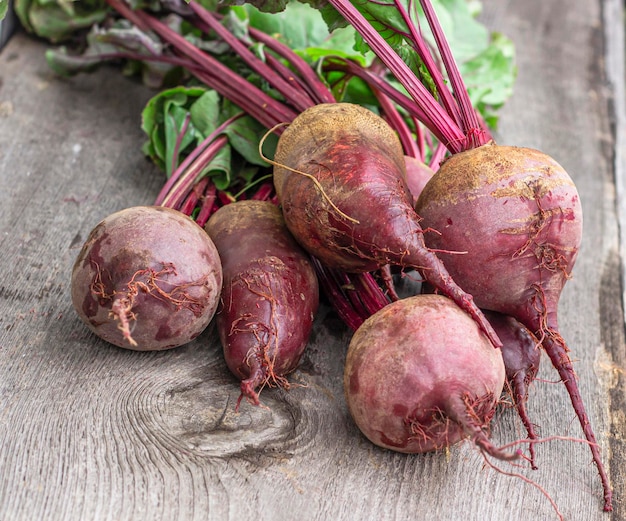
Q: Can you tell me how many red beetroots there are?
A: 7